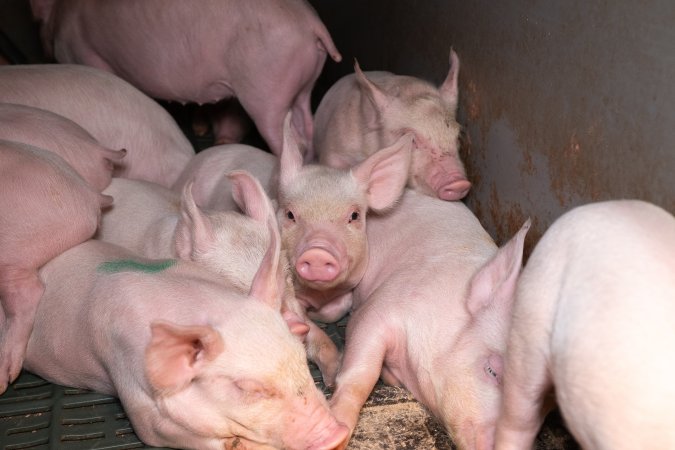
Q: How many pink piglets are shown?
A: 10